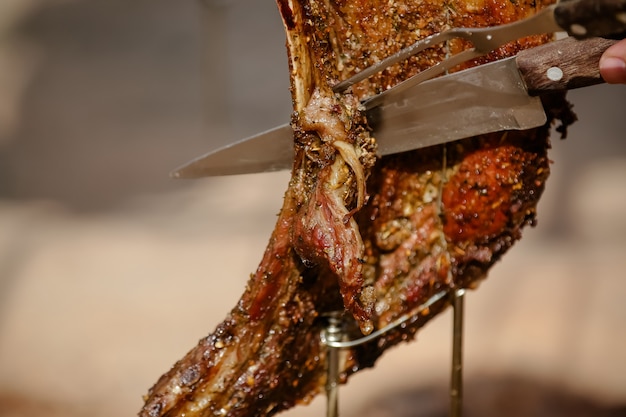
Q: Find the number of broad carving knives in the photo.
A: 1